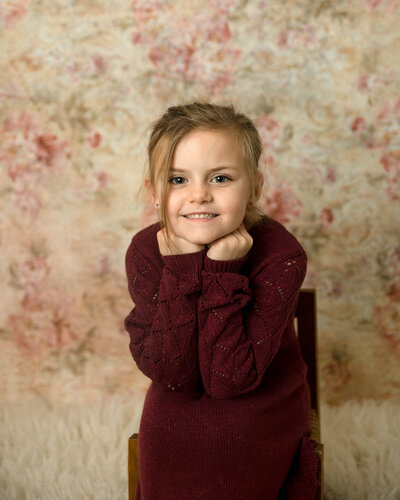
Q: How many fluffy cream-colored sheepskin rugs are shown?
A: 1